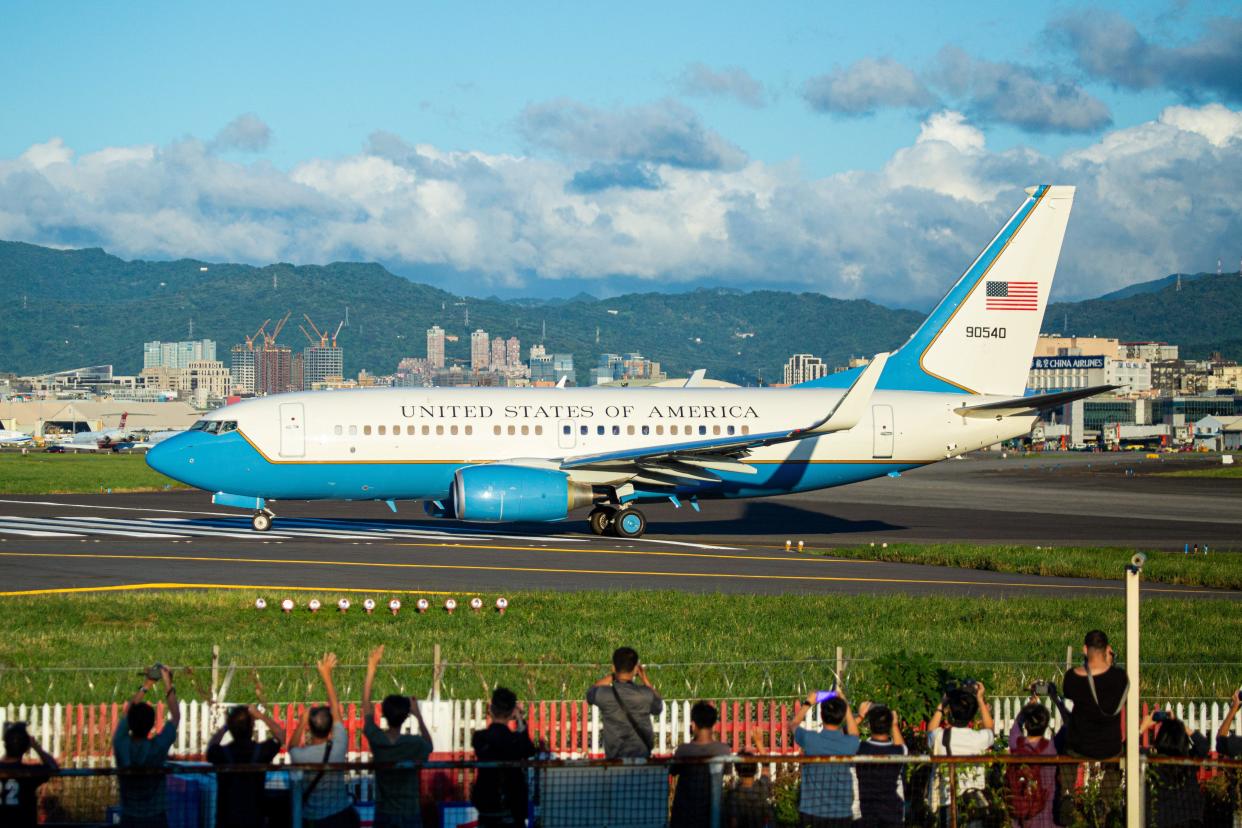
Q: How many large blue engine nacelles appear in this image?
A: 1